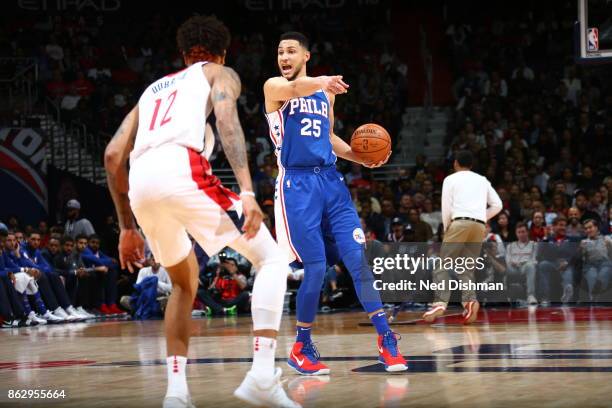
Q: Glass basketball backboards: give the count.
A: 1